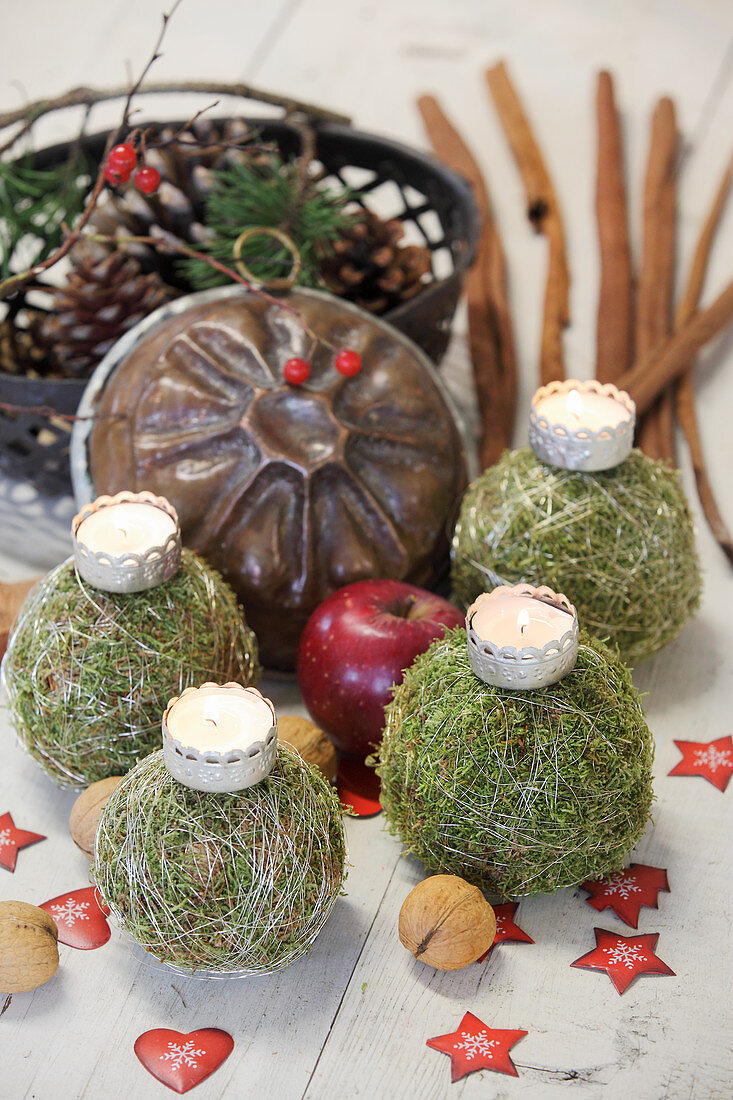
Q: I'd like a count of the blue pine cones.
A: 0